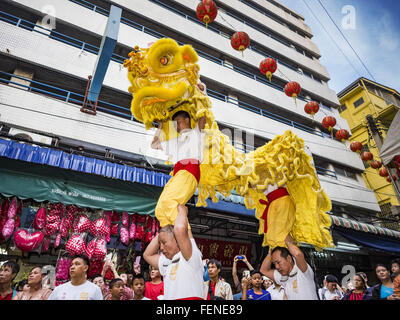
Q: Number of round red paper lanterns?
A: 12